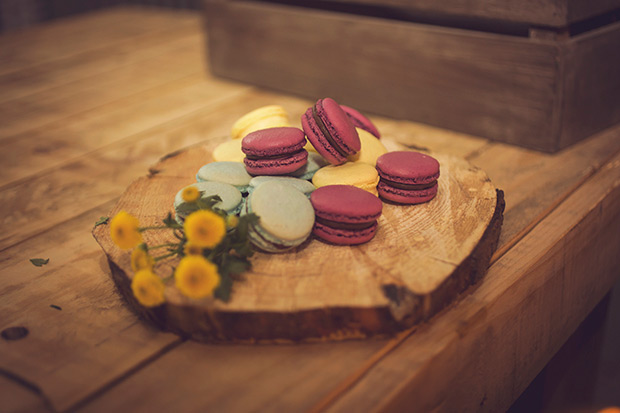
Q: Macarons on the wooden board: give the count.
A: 14